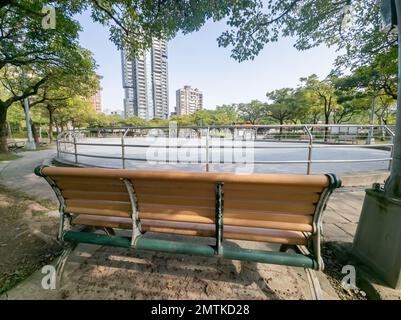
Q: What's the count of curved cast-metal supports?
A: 4